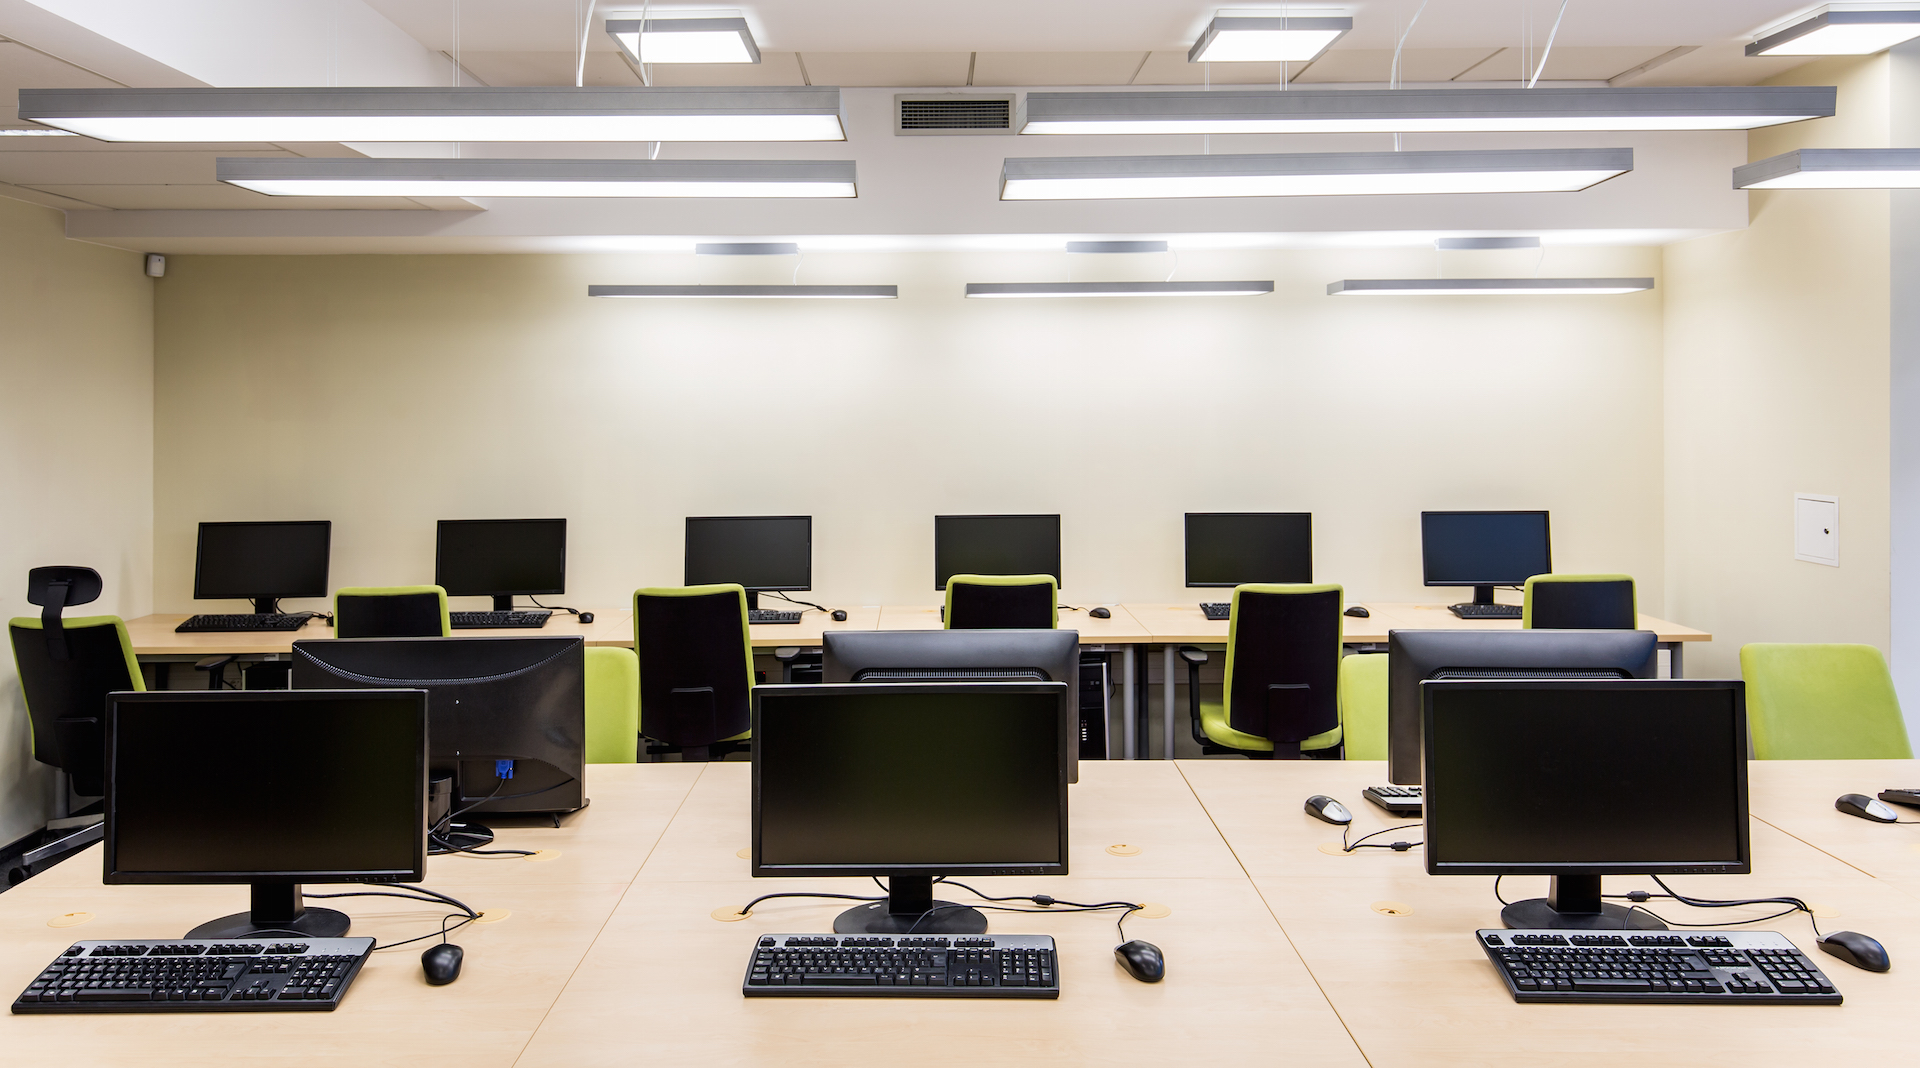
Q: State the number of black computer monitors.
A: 12